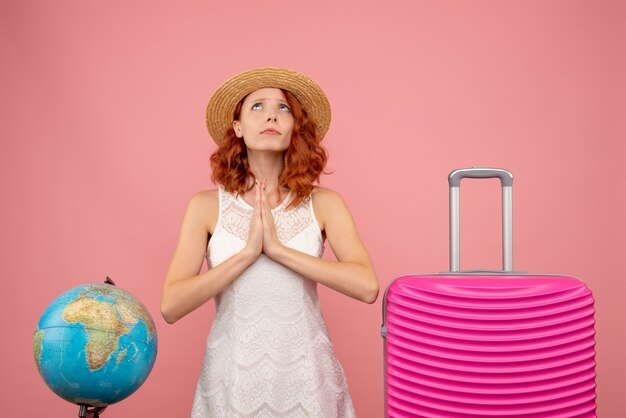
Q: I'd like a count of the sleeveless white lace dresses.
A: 1